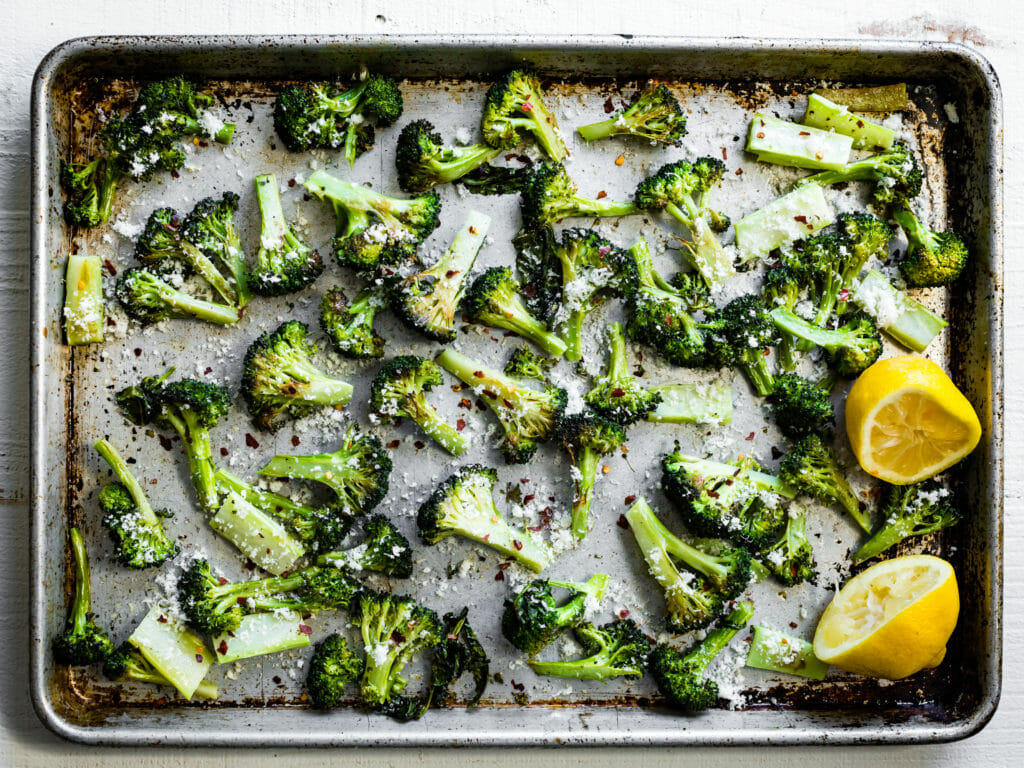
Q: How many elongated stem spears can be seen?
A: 11